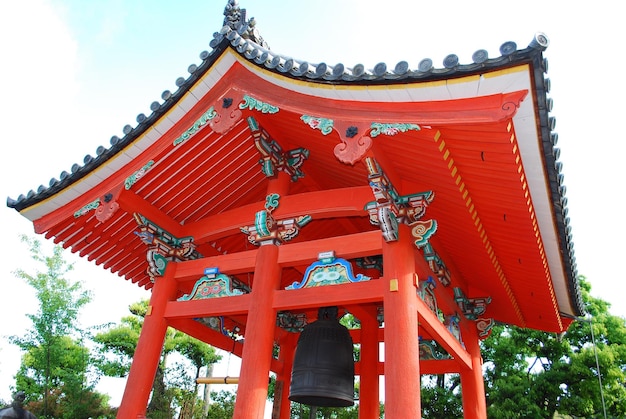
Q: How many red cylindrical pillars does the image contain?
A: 6